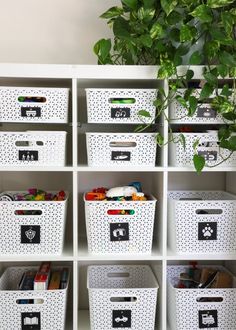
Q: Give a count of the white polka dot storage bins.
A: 12